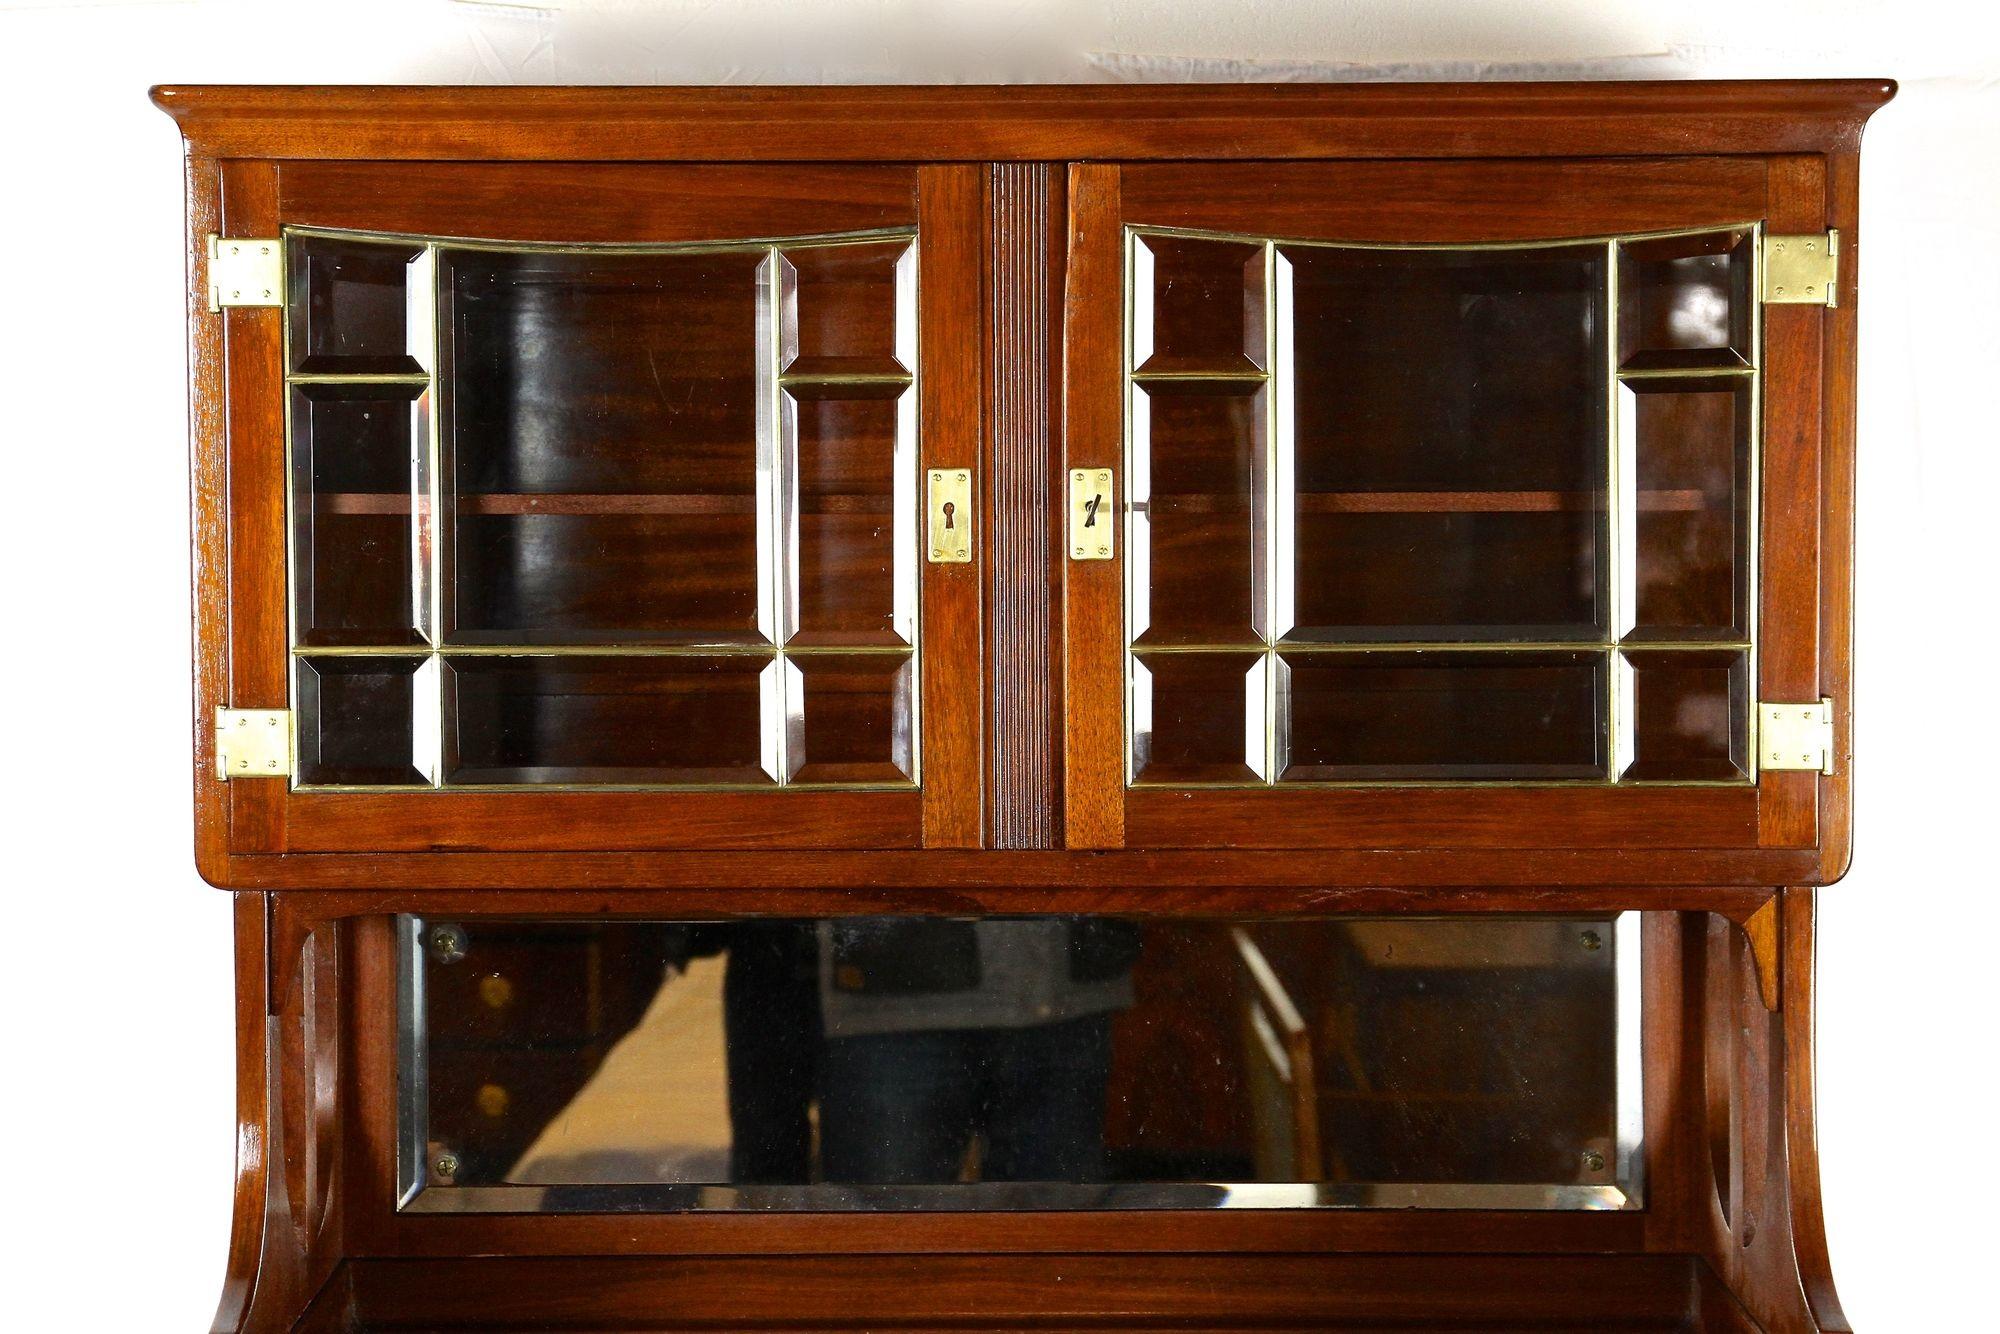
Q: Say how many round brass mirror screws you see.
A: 4